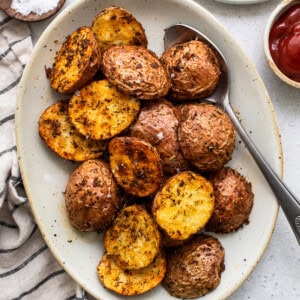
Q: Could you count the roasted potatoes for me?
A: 15